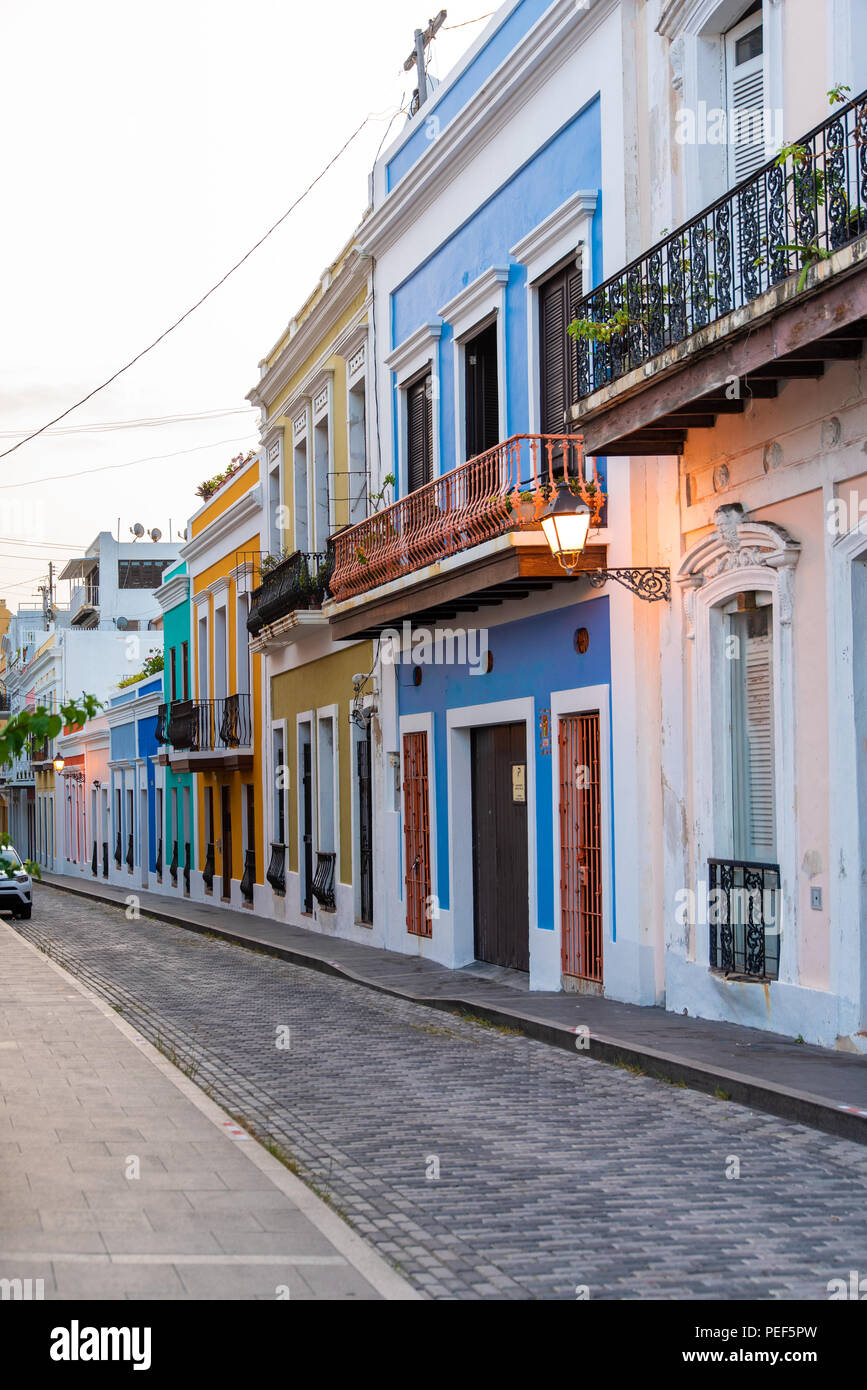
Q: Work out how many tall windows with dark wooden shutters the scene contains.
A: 3